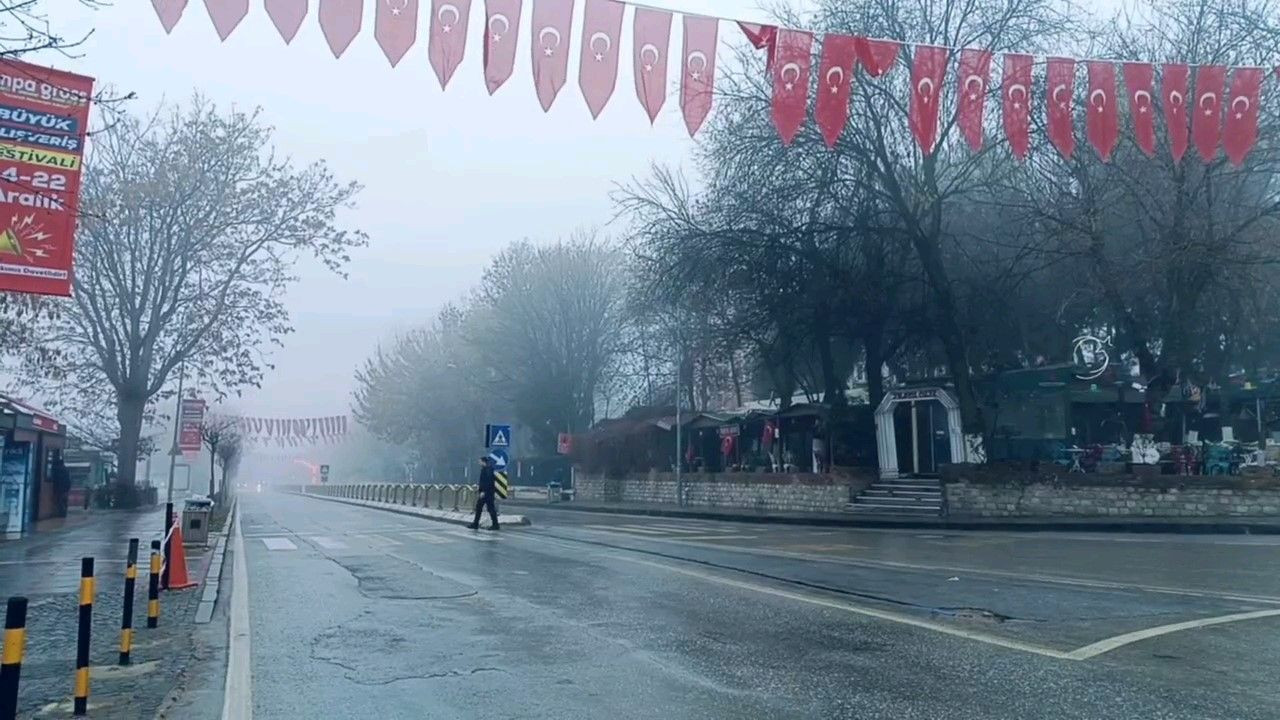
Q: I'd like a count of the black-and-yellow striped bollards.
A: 4